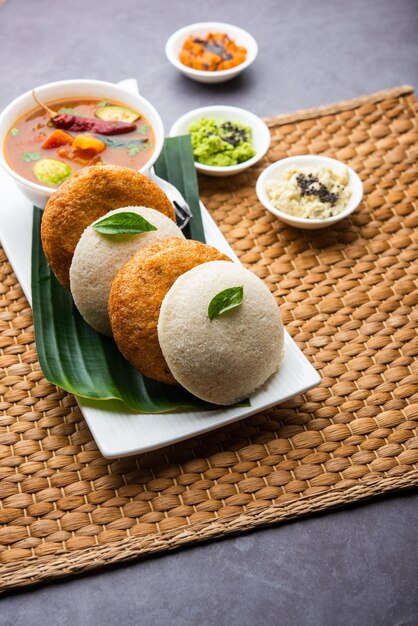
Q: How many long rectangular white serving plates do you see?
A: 1